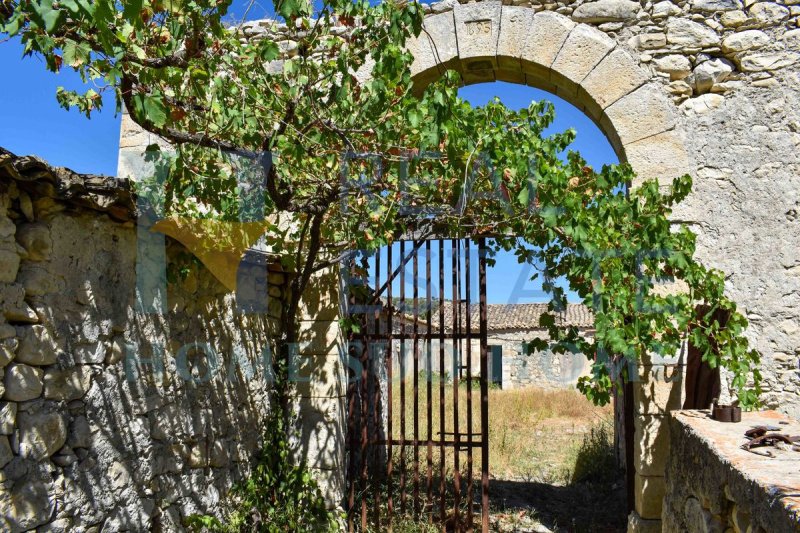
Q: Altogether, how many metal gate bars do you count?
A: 11